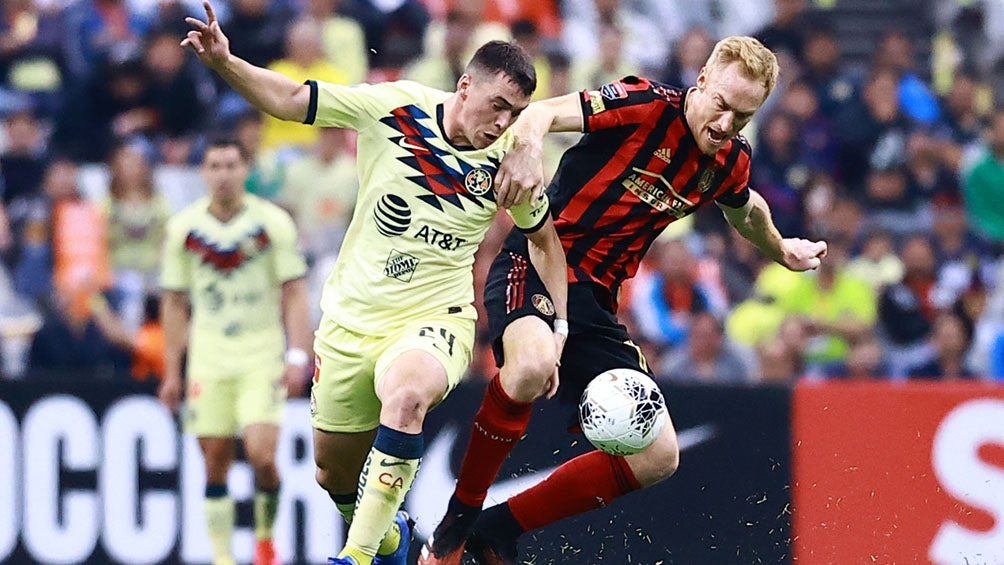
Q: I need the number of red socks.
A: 2